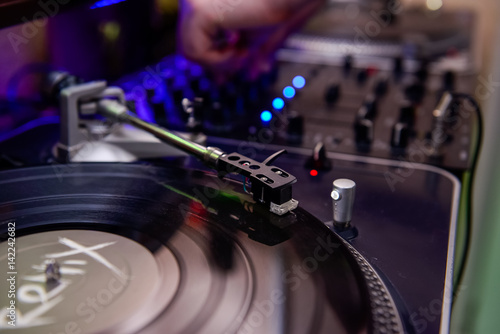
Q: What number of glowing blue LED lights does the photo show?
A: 4